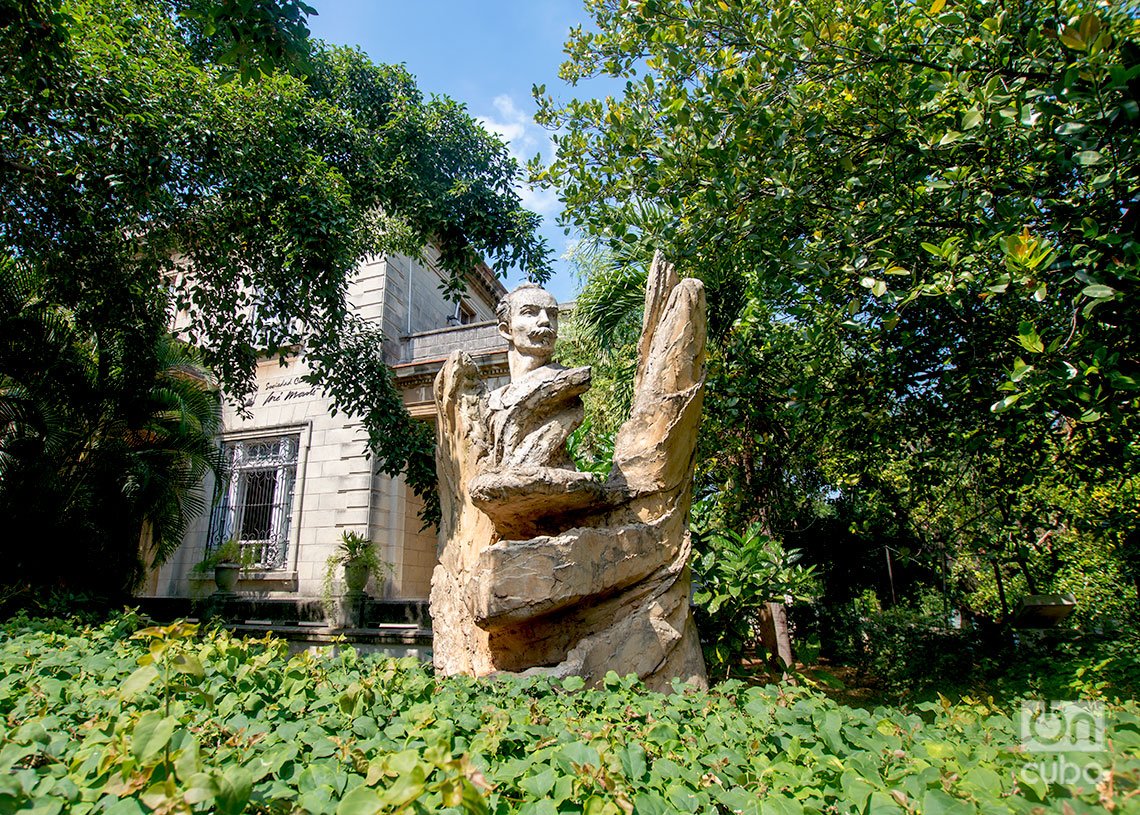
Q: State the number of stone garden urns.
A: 2